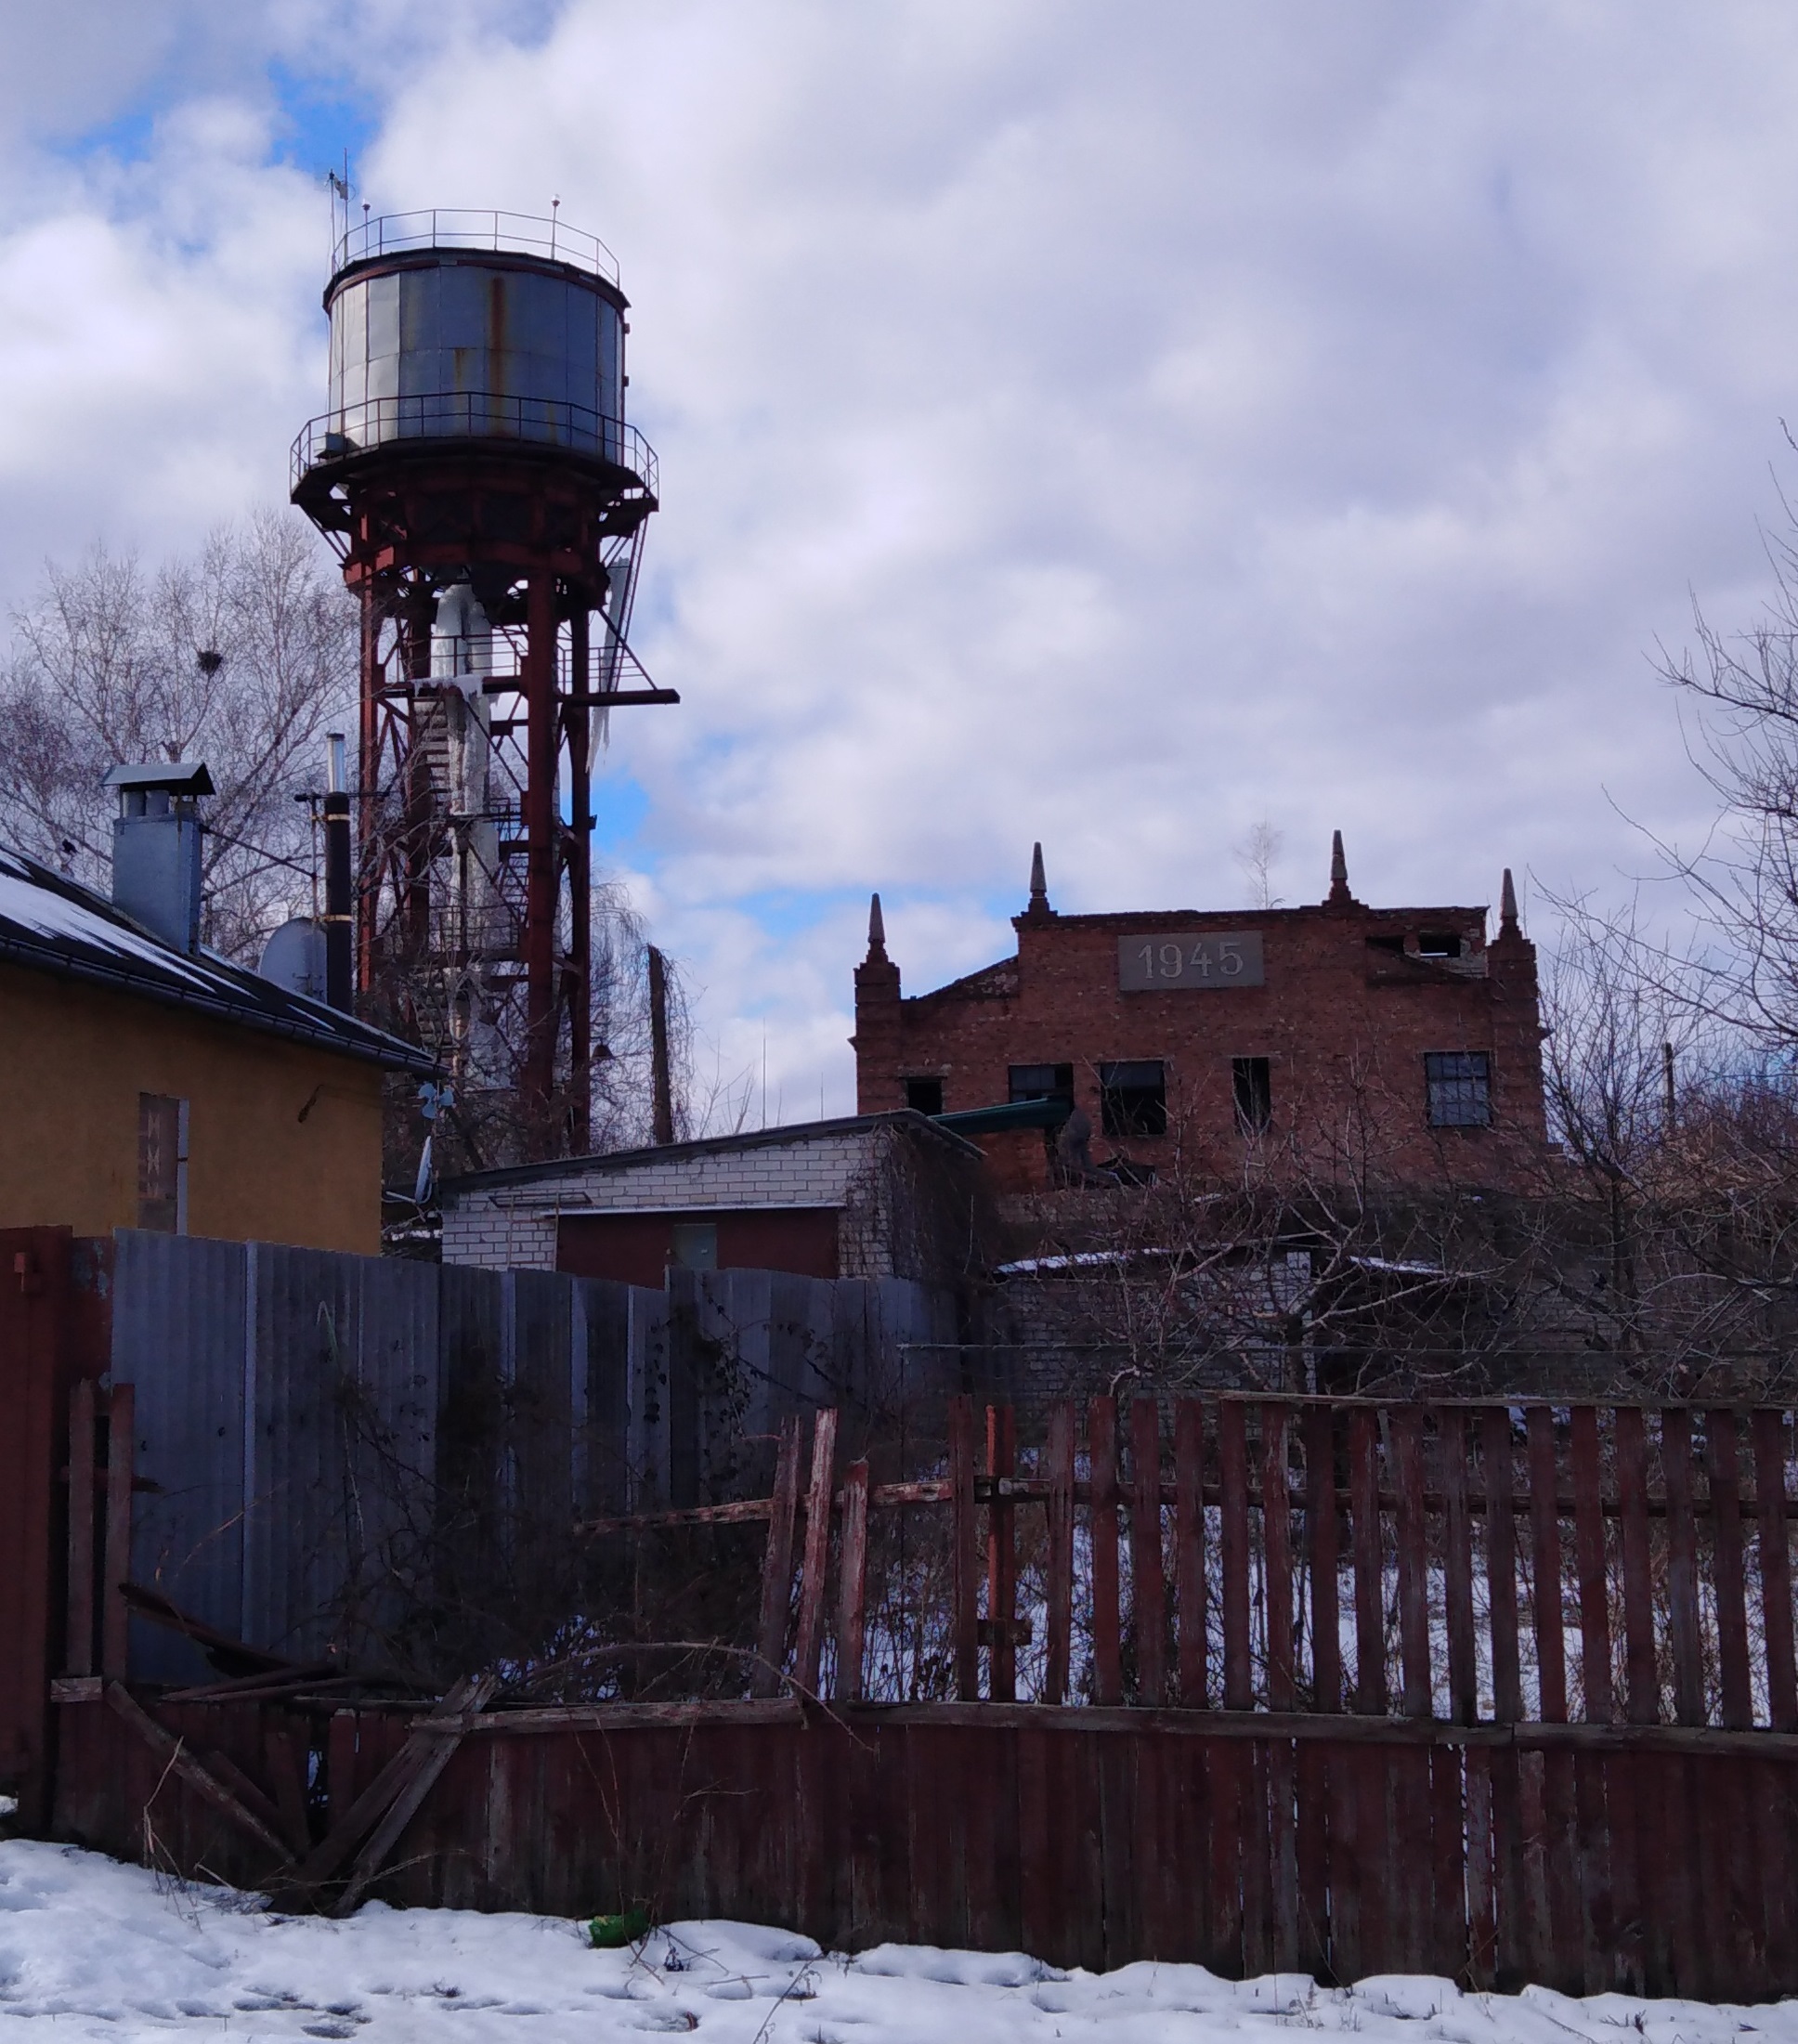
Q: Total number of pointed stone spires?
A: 4